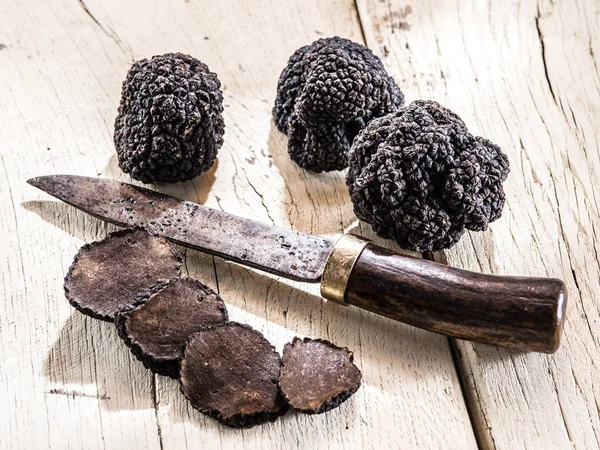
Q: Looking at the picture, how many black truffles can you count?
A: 3